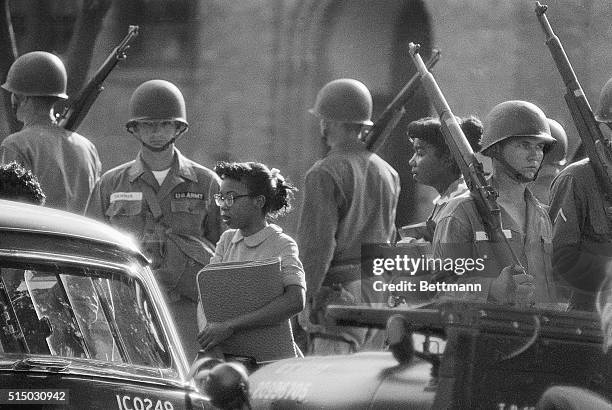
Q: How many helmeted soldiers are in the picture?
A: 6